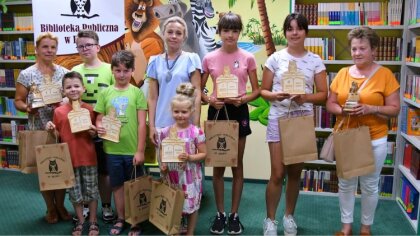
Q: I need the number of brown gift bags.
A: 7